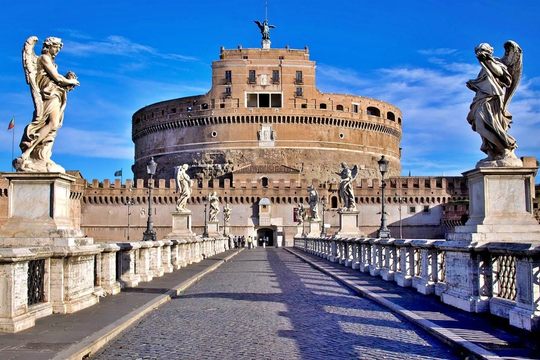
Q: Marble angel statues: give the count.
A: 8